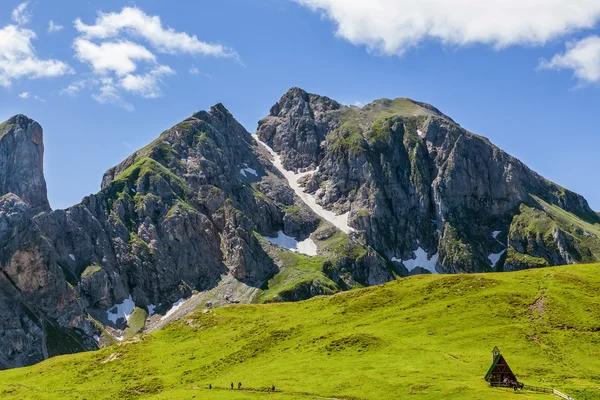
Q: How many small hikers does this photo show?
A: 4